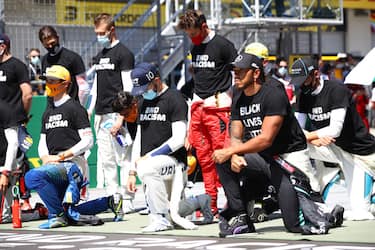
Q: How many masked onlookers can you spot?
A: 2